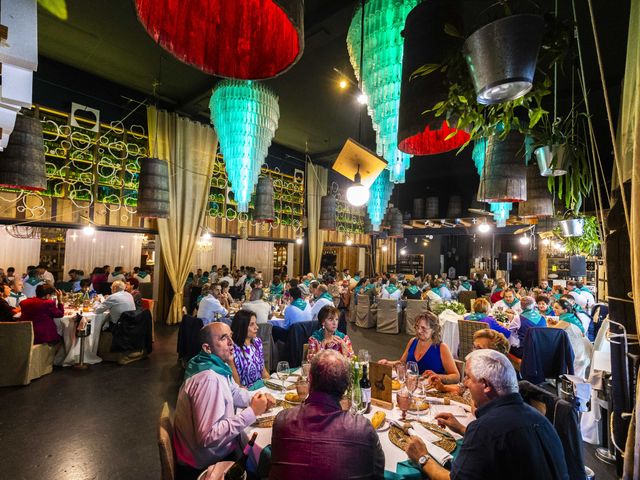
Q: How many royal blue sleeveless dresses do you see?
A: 1